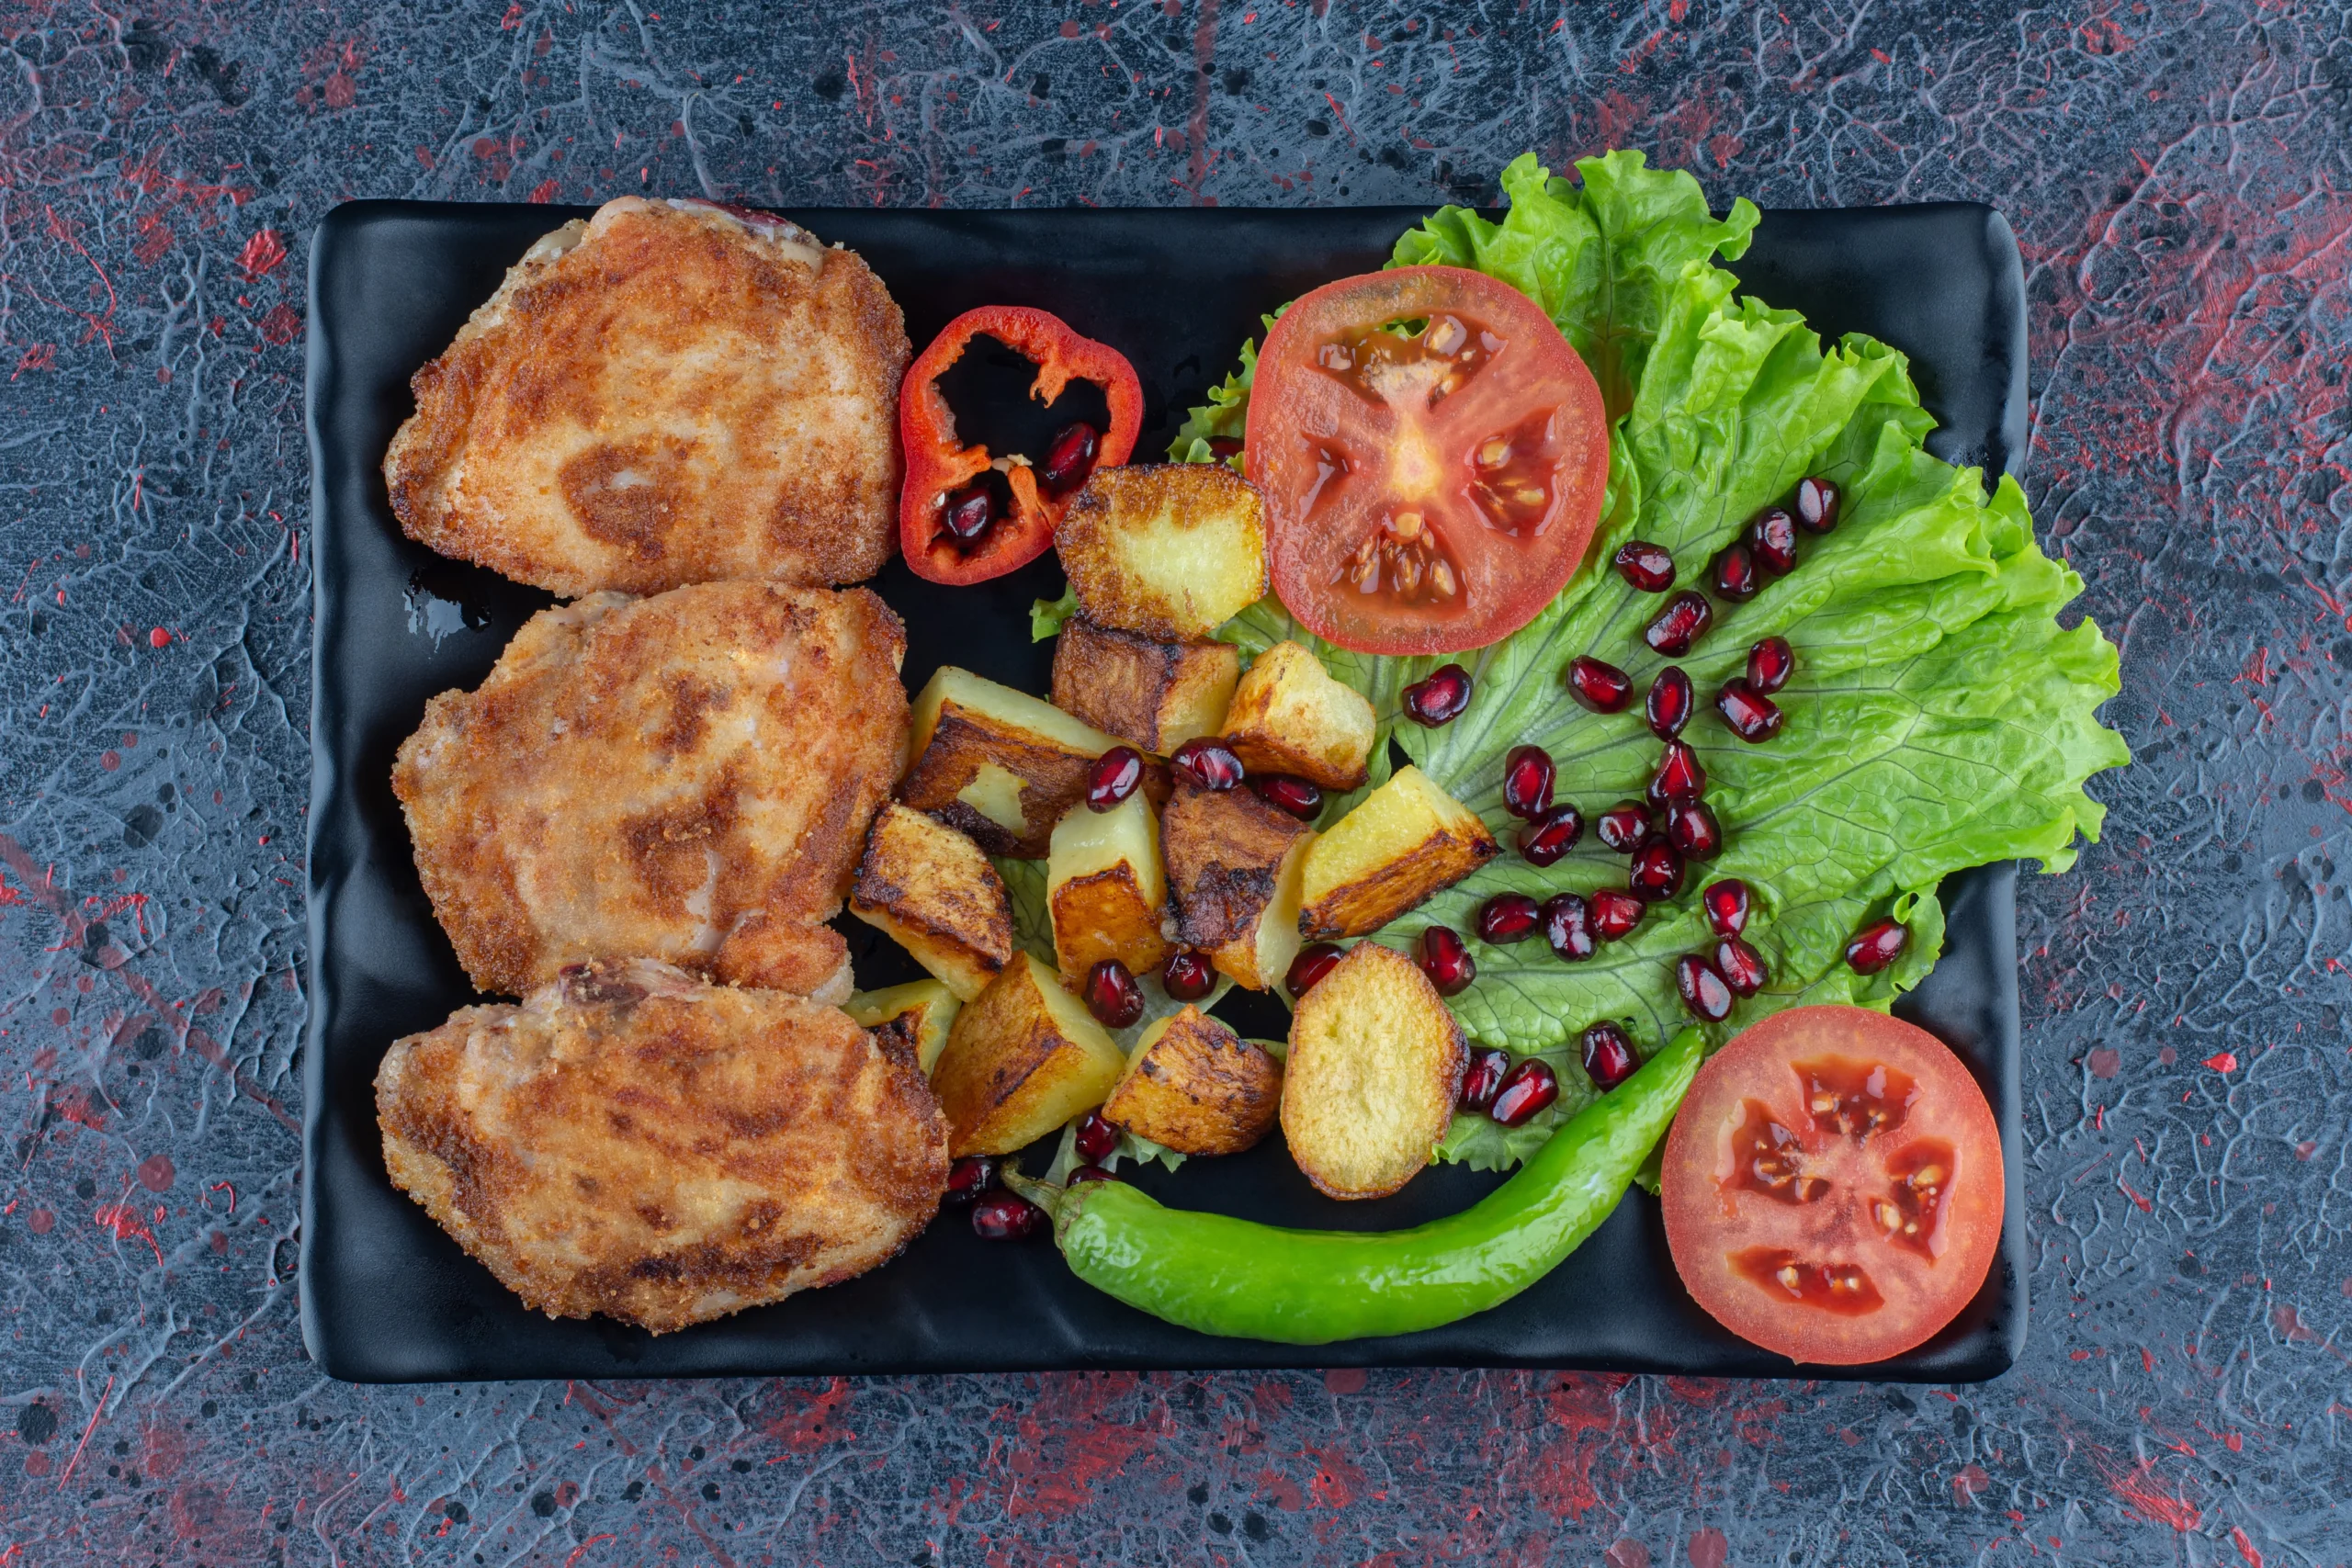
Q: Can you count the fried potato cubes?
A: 12